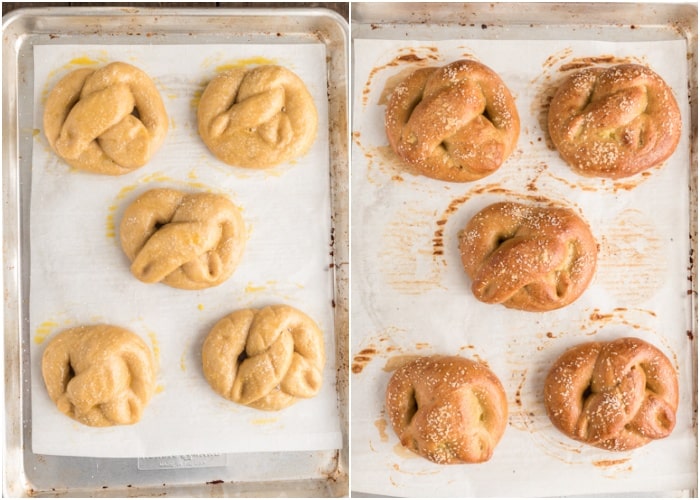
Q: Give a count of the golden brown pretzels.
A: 5